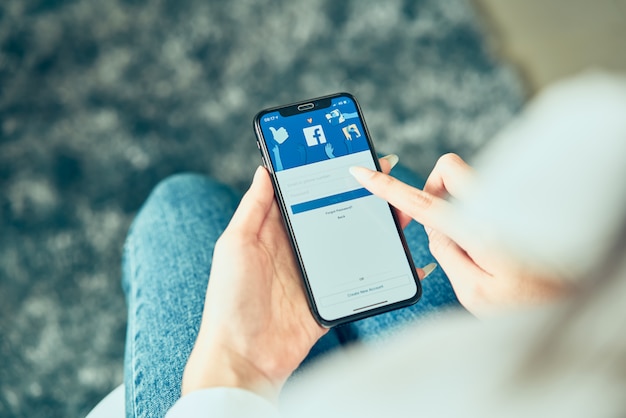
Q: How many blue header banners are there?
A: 1